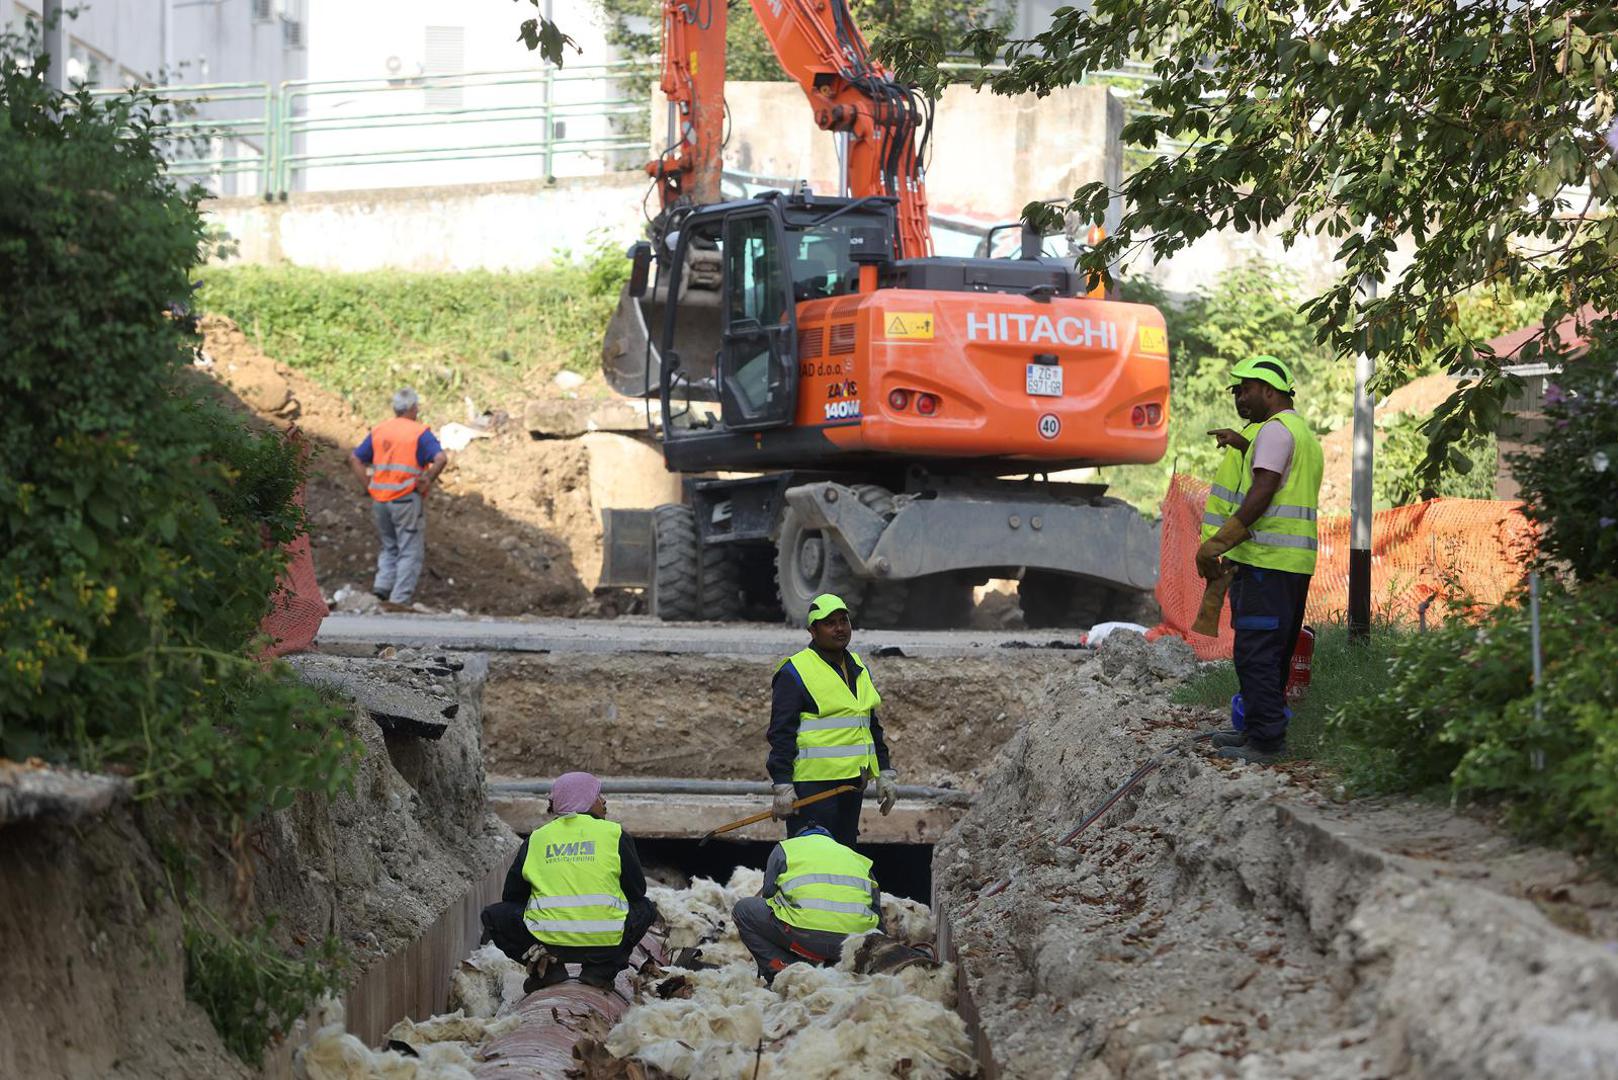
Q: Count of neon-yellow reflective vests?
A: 5